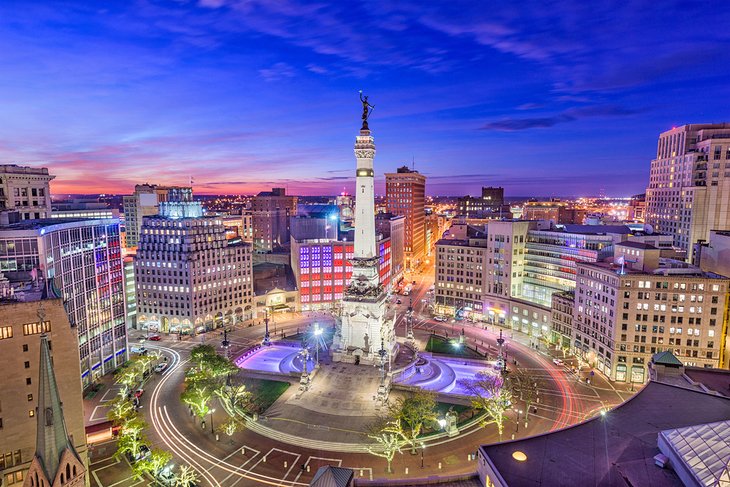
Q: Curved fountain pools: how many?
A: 2